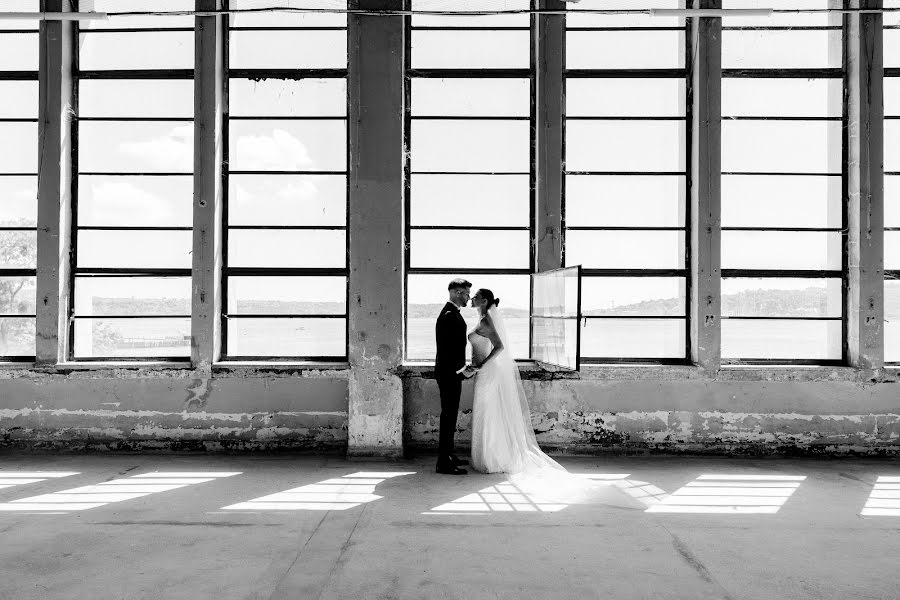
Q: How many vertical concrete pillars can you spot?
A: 6